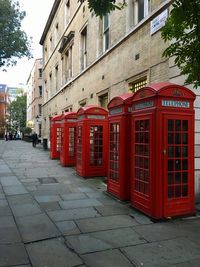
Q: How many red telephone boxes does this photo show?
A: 5